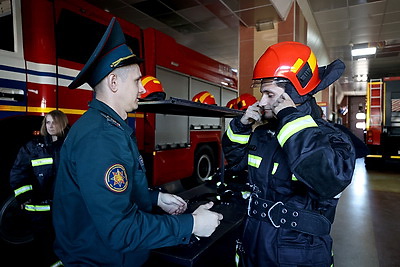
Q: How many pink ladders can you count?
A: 0